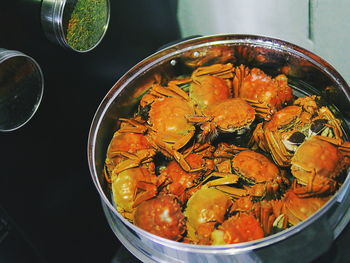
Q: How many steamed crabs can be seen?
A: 14